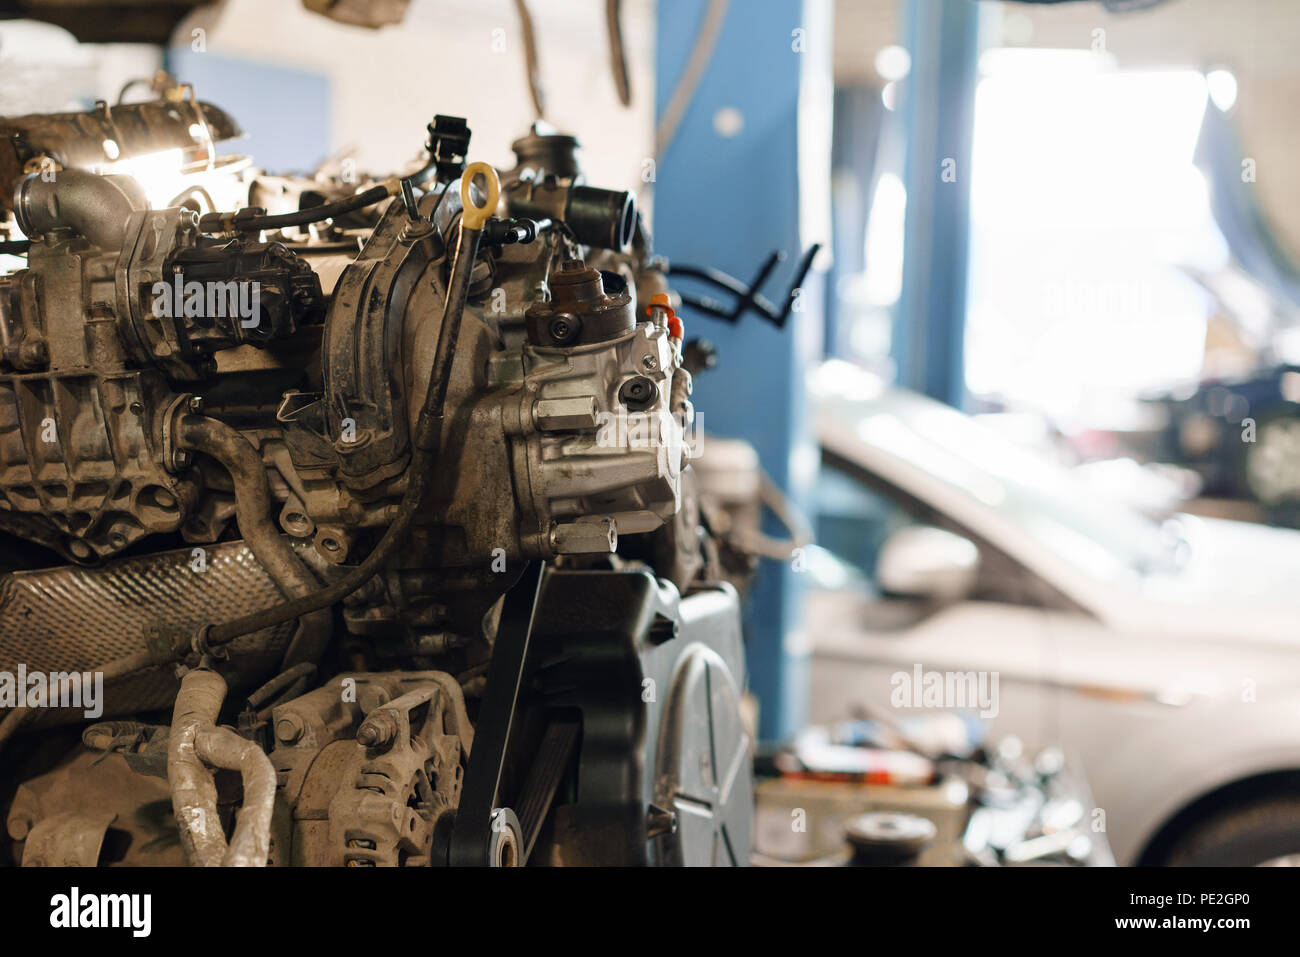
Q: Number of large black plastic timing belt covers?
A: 1